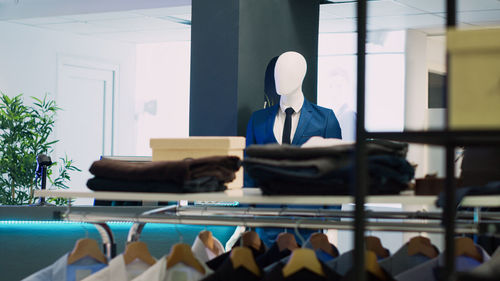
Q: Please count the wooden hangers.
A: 13